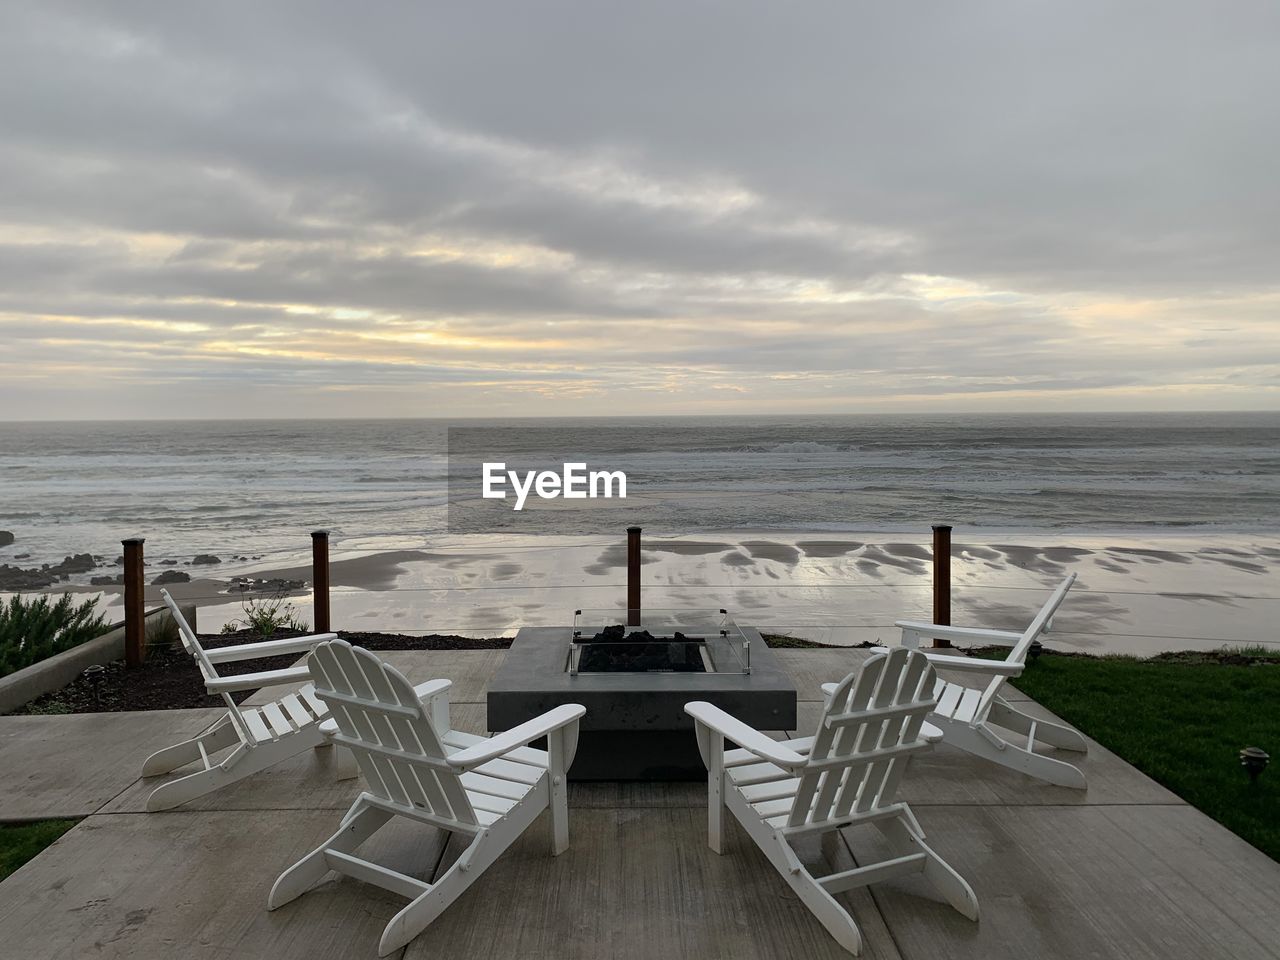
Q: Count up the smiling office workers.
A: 0